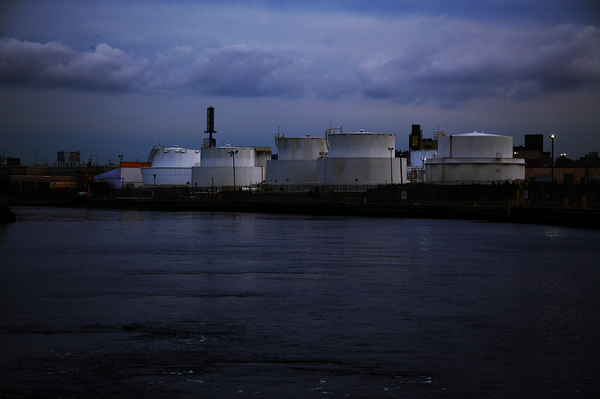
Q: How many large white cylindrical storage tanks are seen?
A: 5